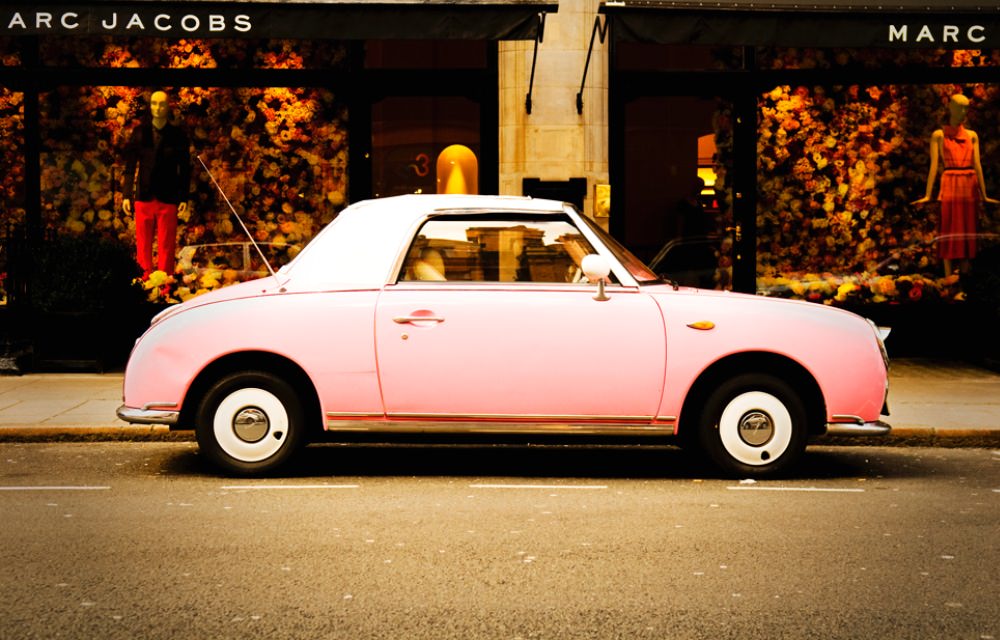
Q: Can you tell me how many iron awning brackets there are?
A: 2